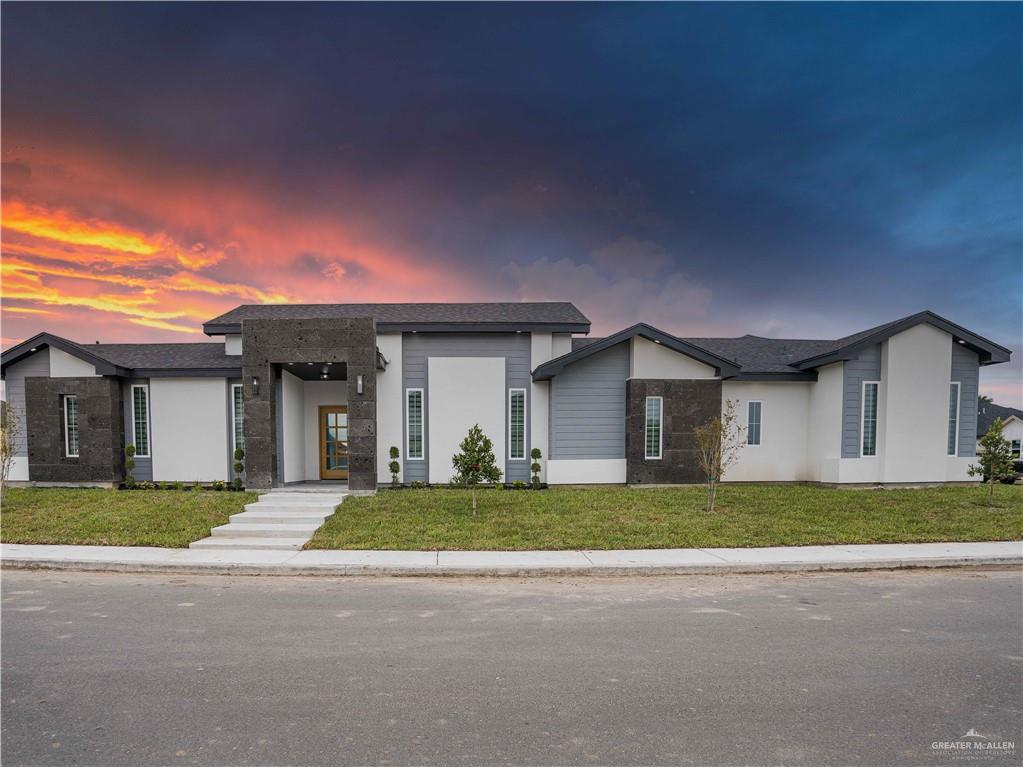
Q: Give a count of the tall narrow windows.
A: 9